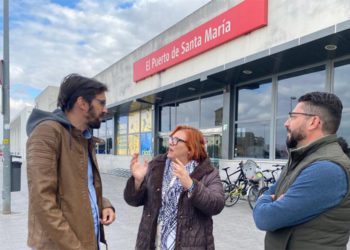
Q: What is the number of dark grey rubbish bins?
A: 1